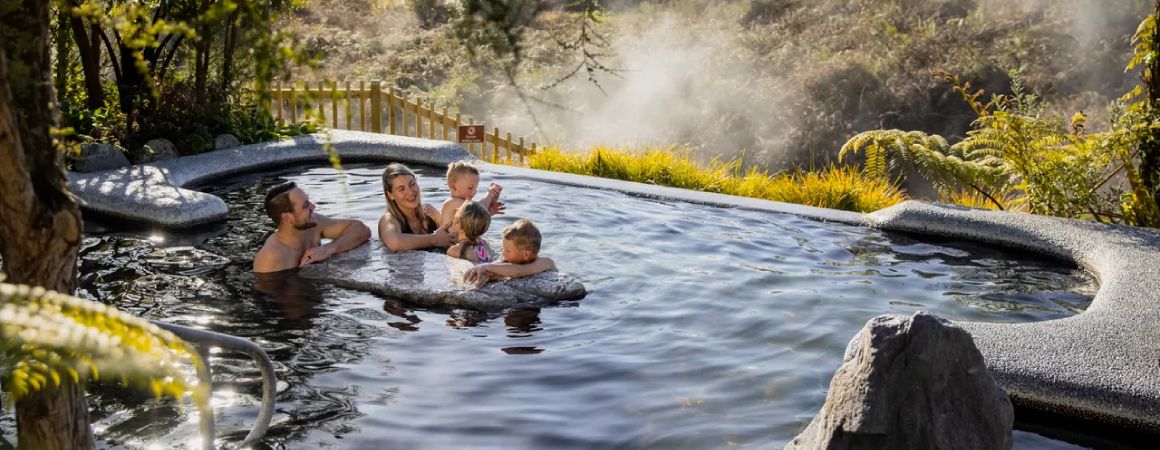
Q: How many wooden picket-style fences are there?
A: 1